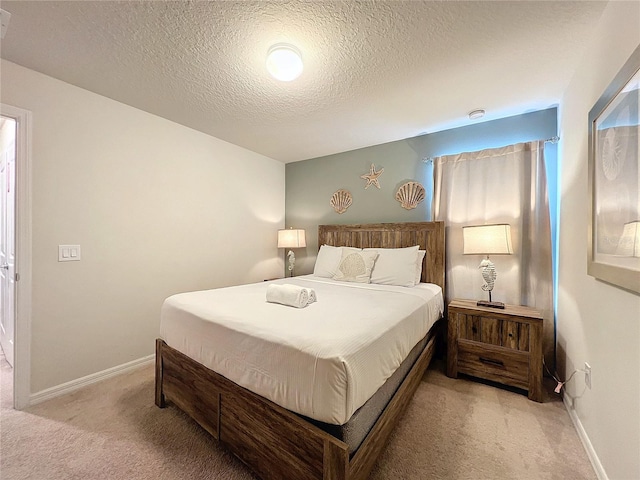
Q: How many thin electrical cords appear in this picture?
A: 1